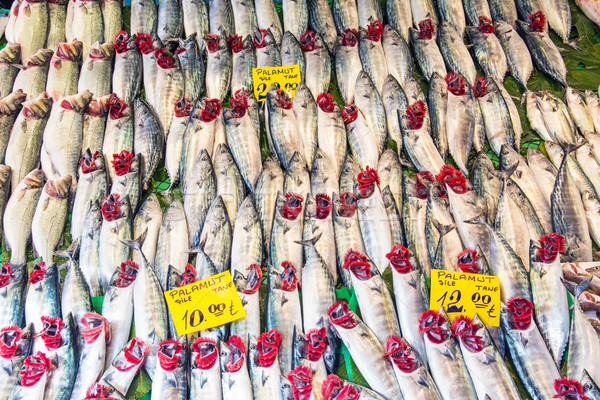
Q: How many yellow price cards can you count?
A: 3